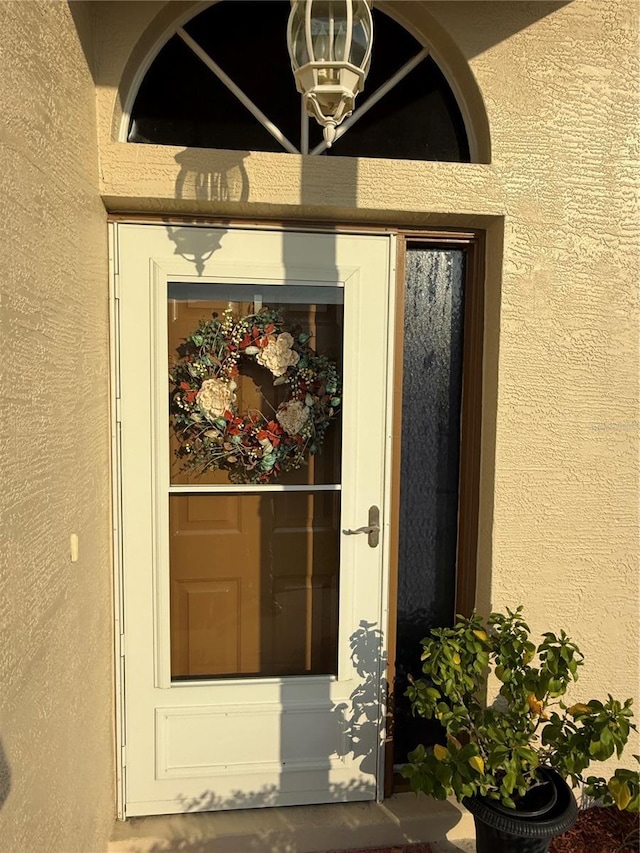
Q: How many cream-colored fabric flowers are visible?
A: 3